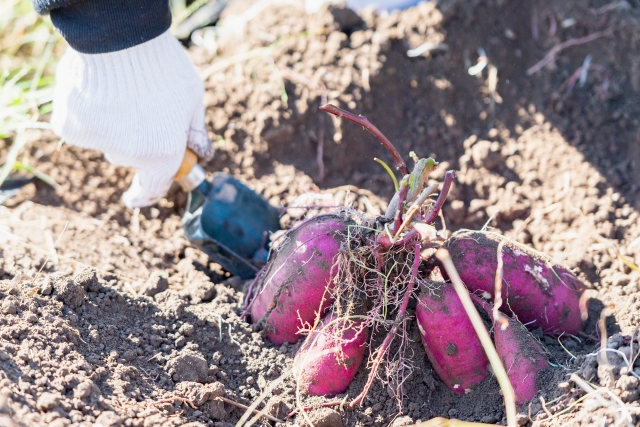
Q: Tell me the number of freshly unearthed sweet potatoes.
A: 5